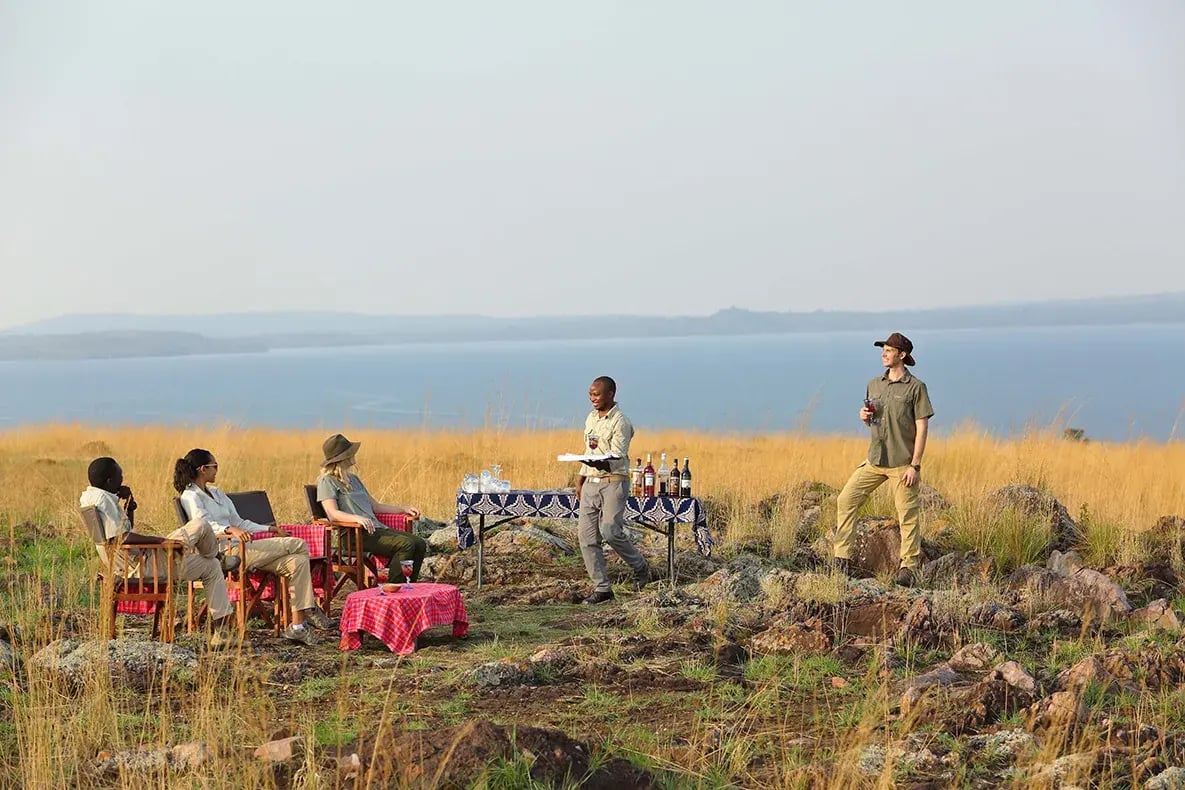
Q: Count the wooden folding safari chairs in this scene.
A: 4